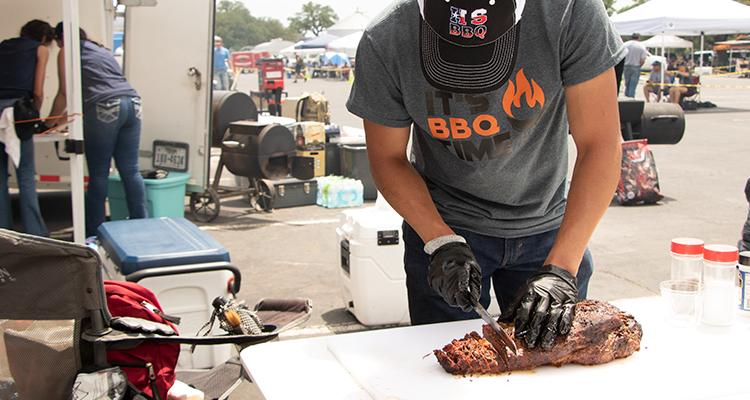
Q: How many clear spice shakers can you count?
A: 2